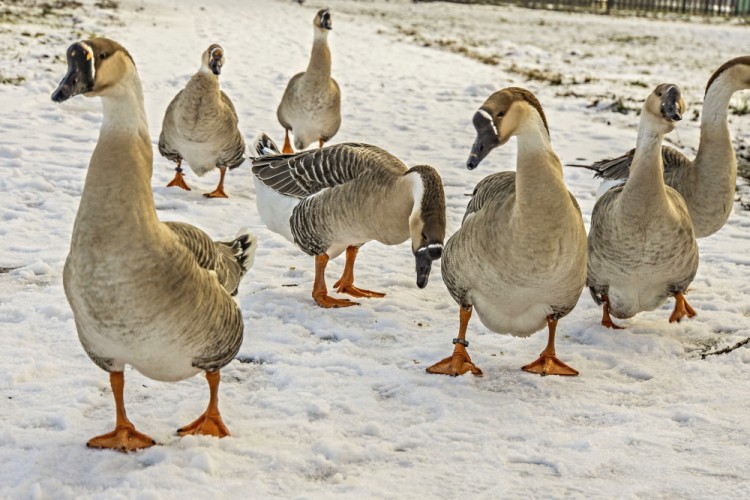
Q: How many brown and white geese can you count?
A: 7